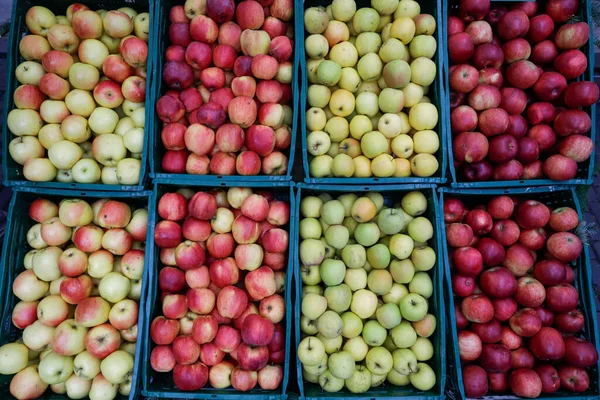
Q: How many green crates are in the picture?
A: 8